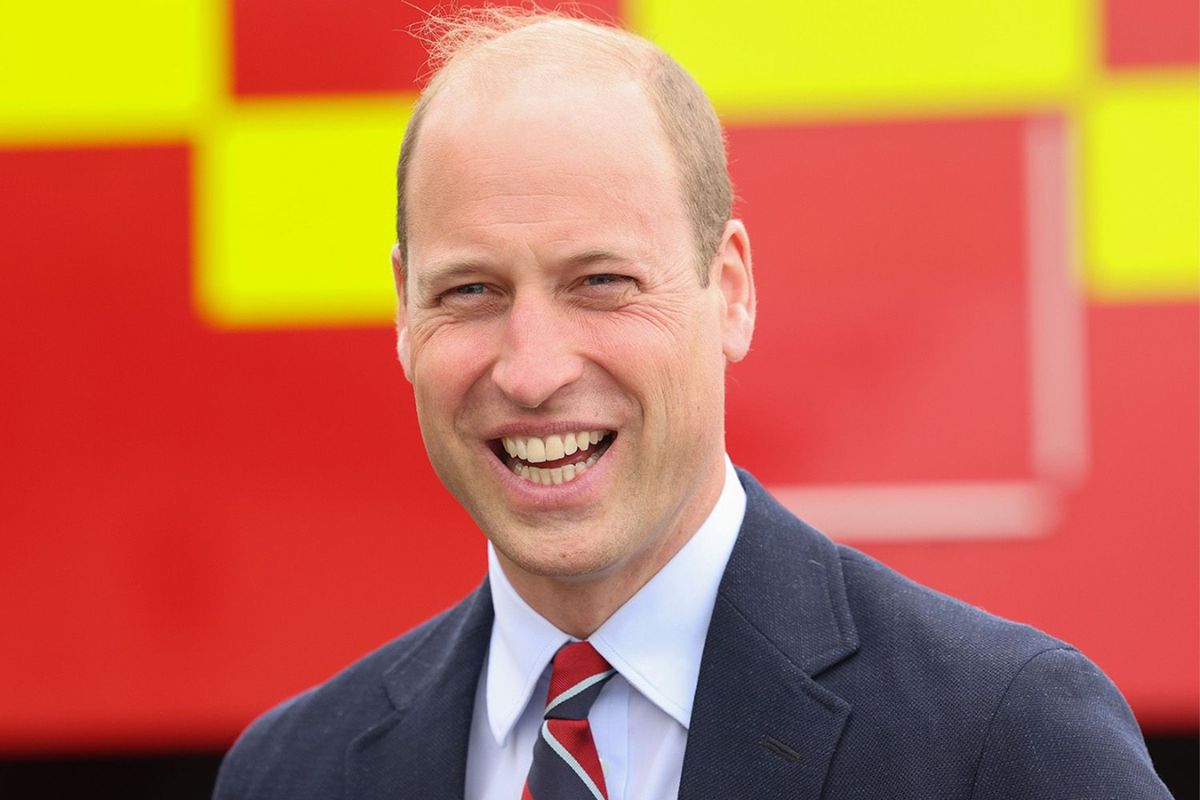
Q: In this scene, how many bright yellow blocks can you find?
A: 4